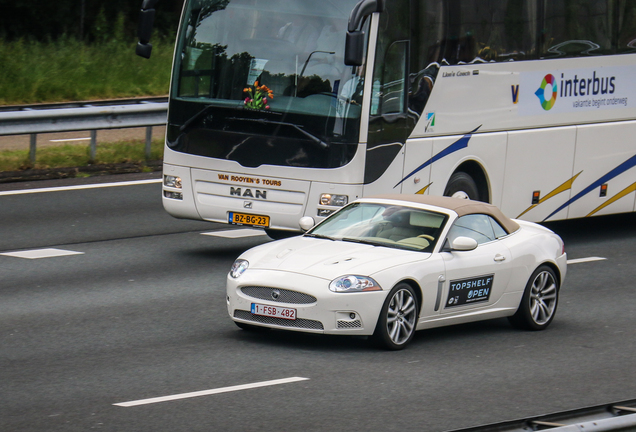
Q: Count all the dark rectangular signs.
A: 1